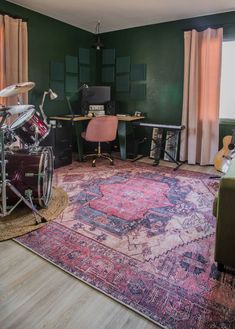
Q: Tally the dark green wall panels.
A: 12